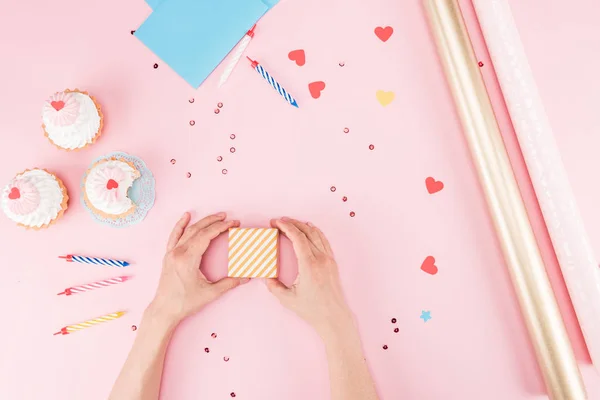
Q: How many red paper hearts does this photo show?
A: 5